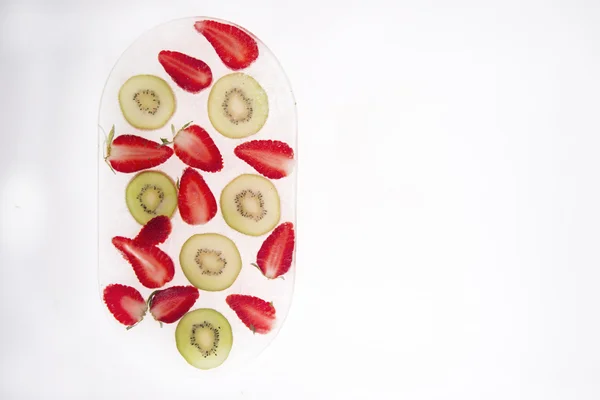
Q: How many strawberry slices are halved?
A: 12